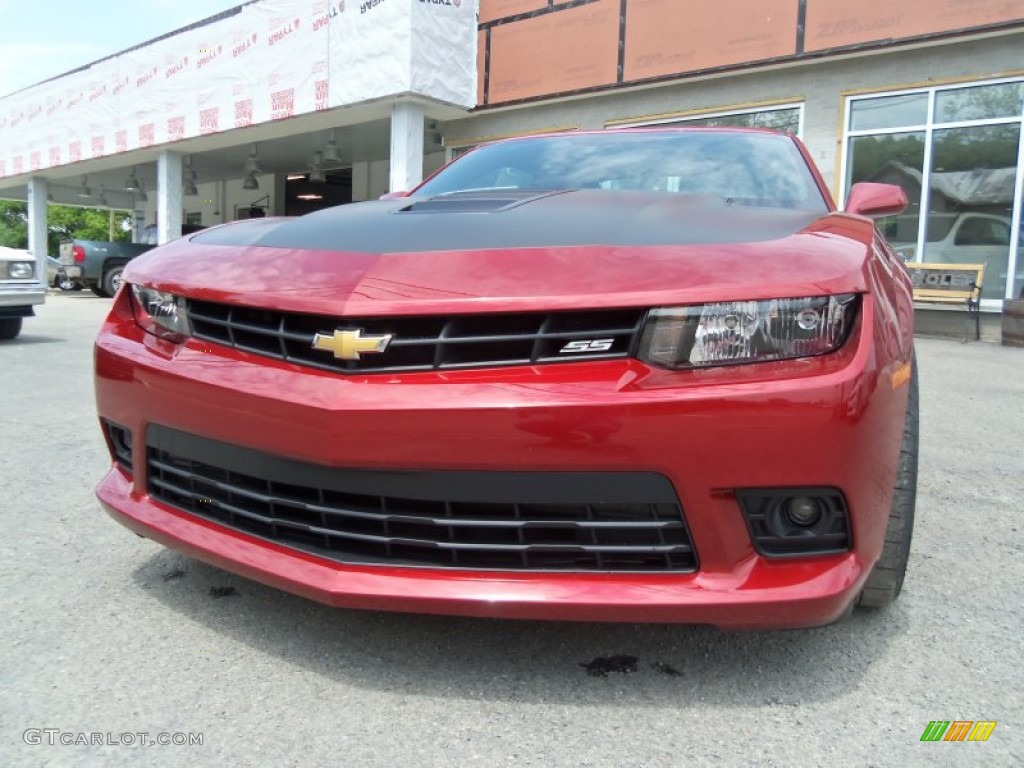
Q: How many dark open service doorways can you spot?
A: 1